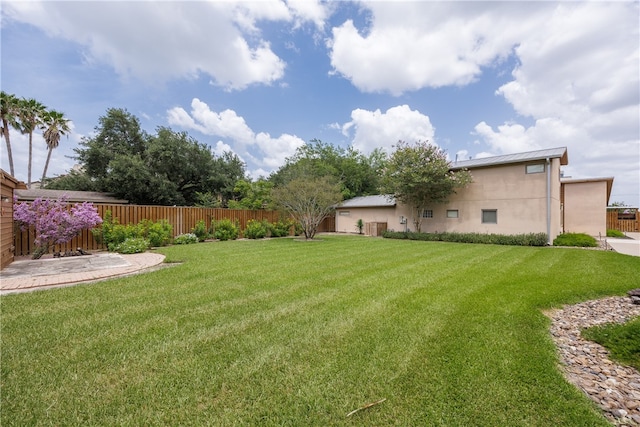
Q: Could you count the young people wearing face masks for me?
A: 0